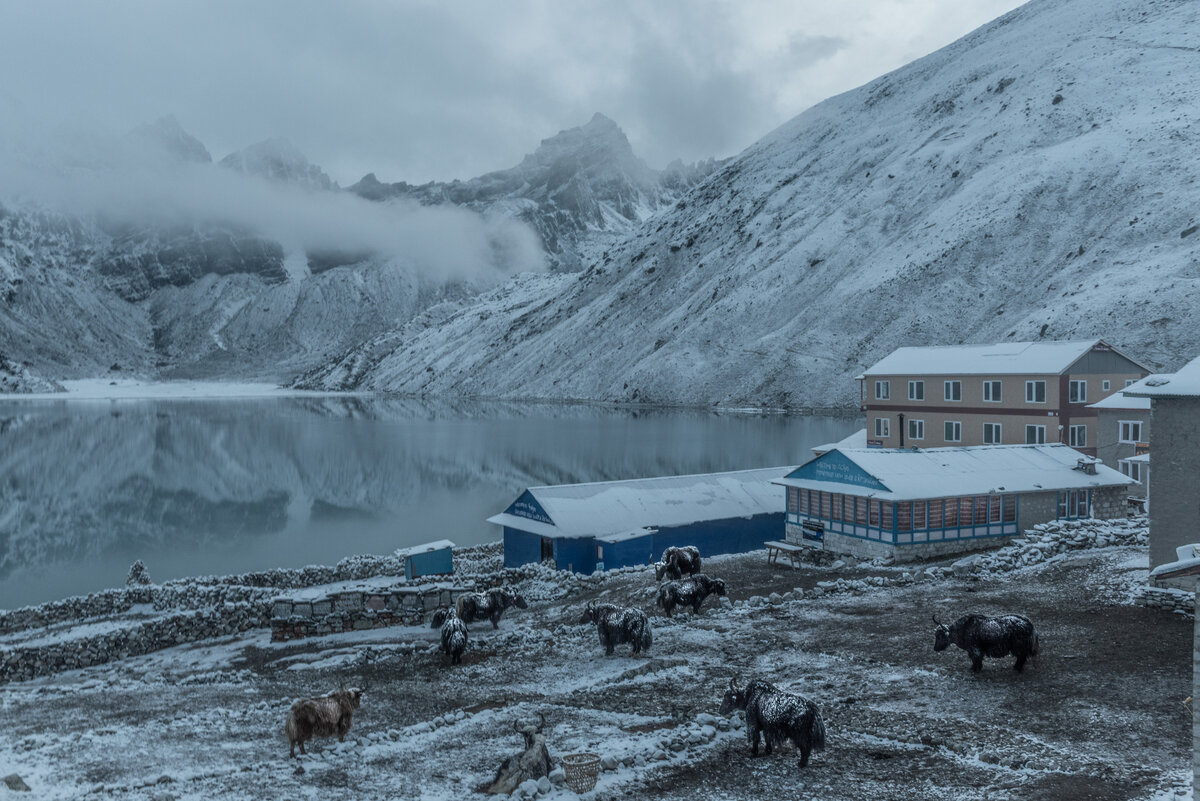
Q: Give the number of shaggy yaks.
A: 9